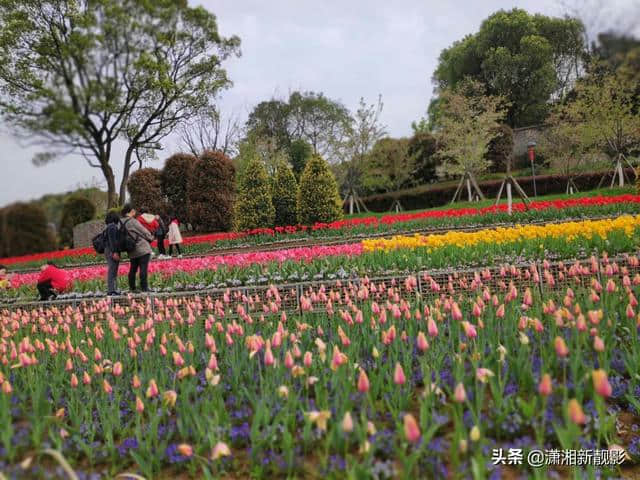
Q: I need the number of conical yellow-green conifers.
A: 3